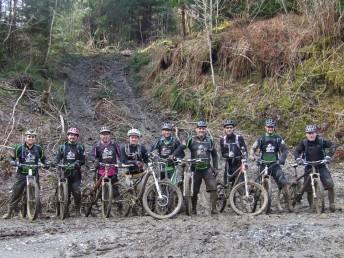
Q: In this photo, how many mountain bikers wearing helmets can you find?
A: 9